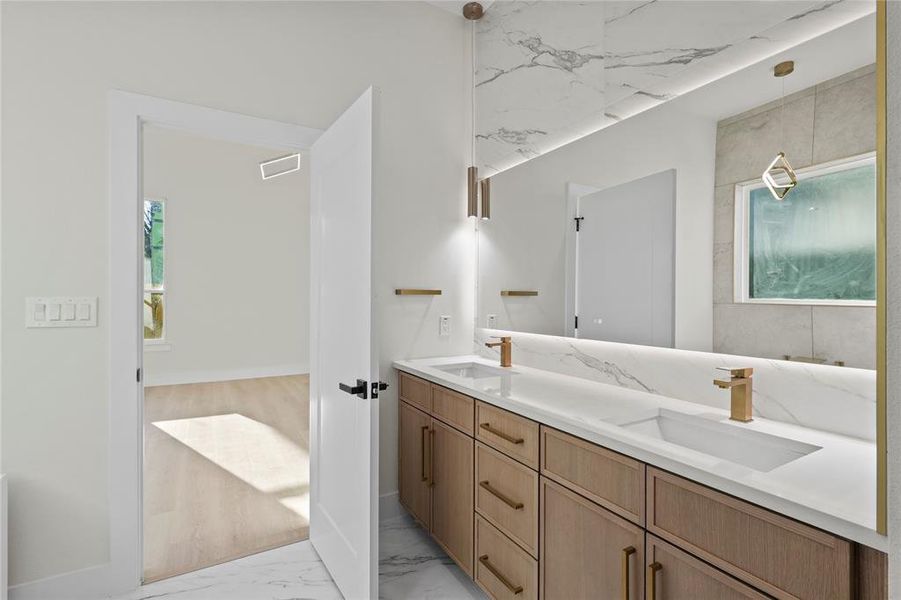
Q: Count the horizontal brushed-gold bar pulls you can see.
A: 3